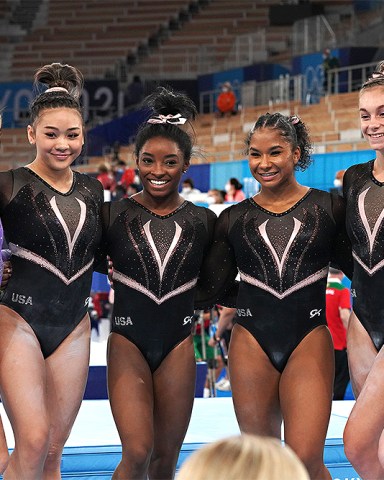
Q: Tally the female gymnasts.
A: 4